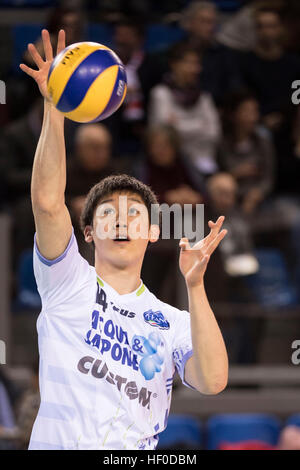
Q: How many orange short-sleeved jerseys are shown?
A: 0